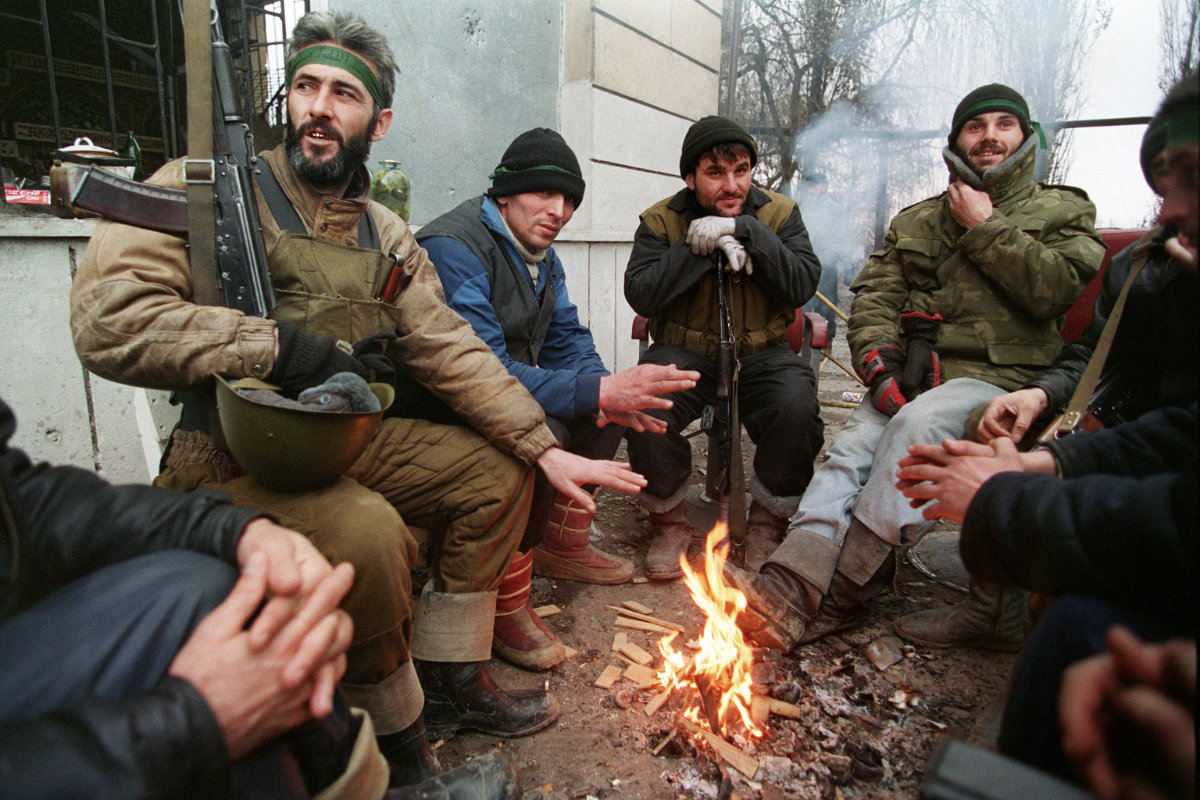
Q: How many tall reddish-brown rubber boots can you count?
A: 2